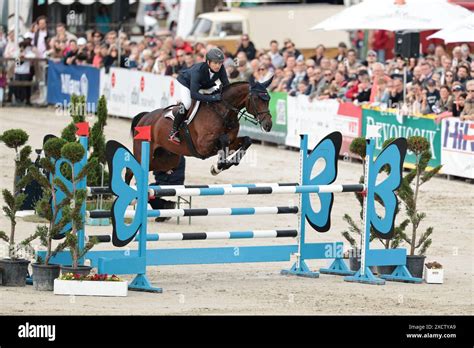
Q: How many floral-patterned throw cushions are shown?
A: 0